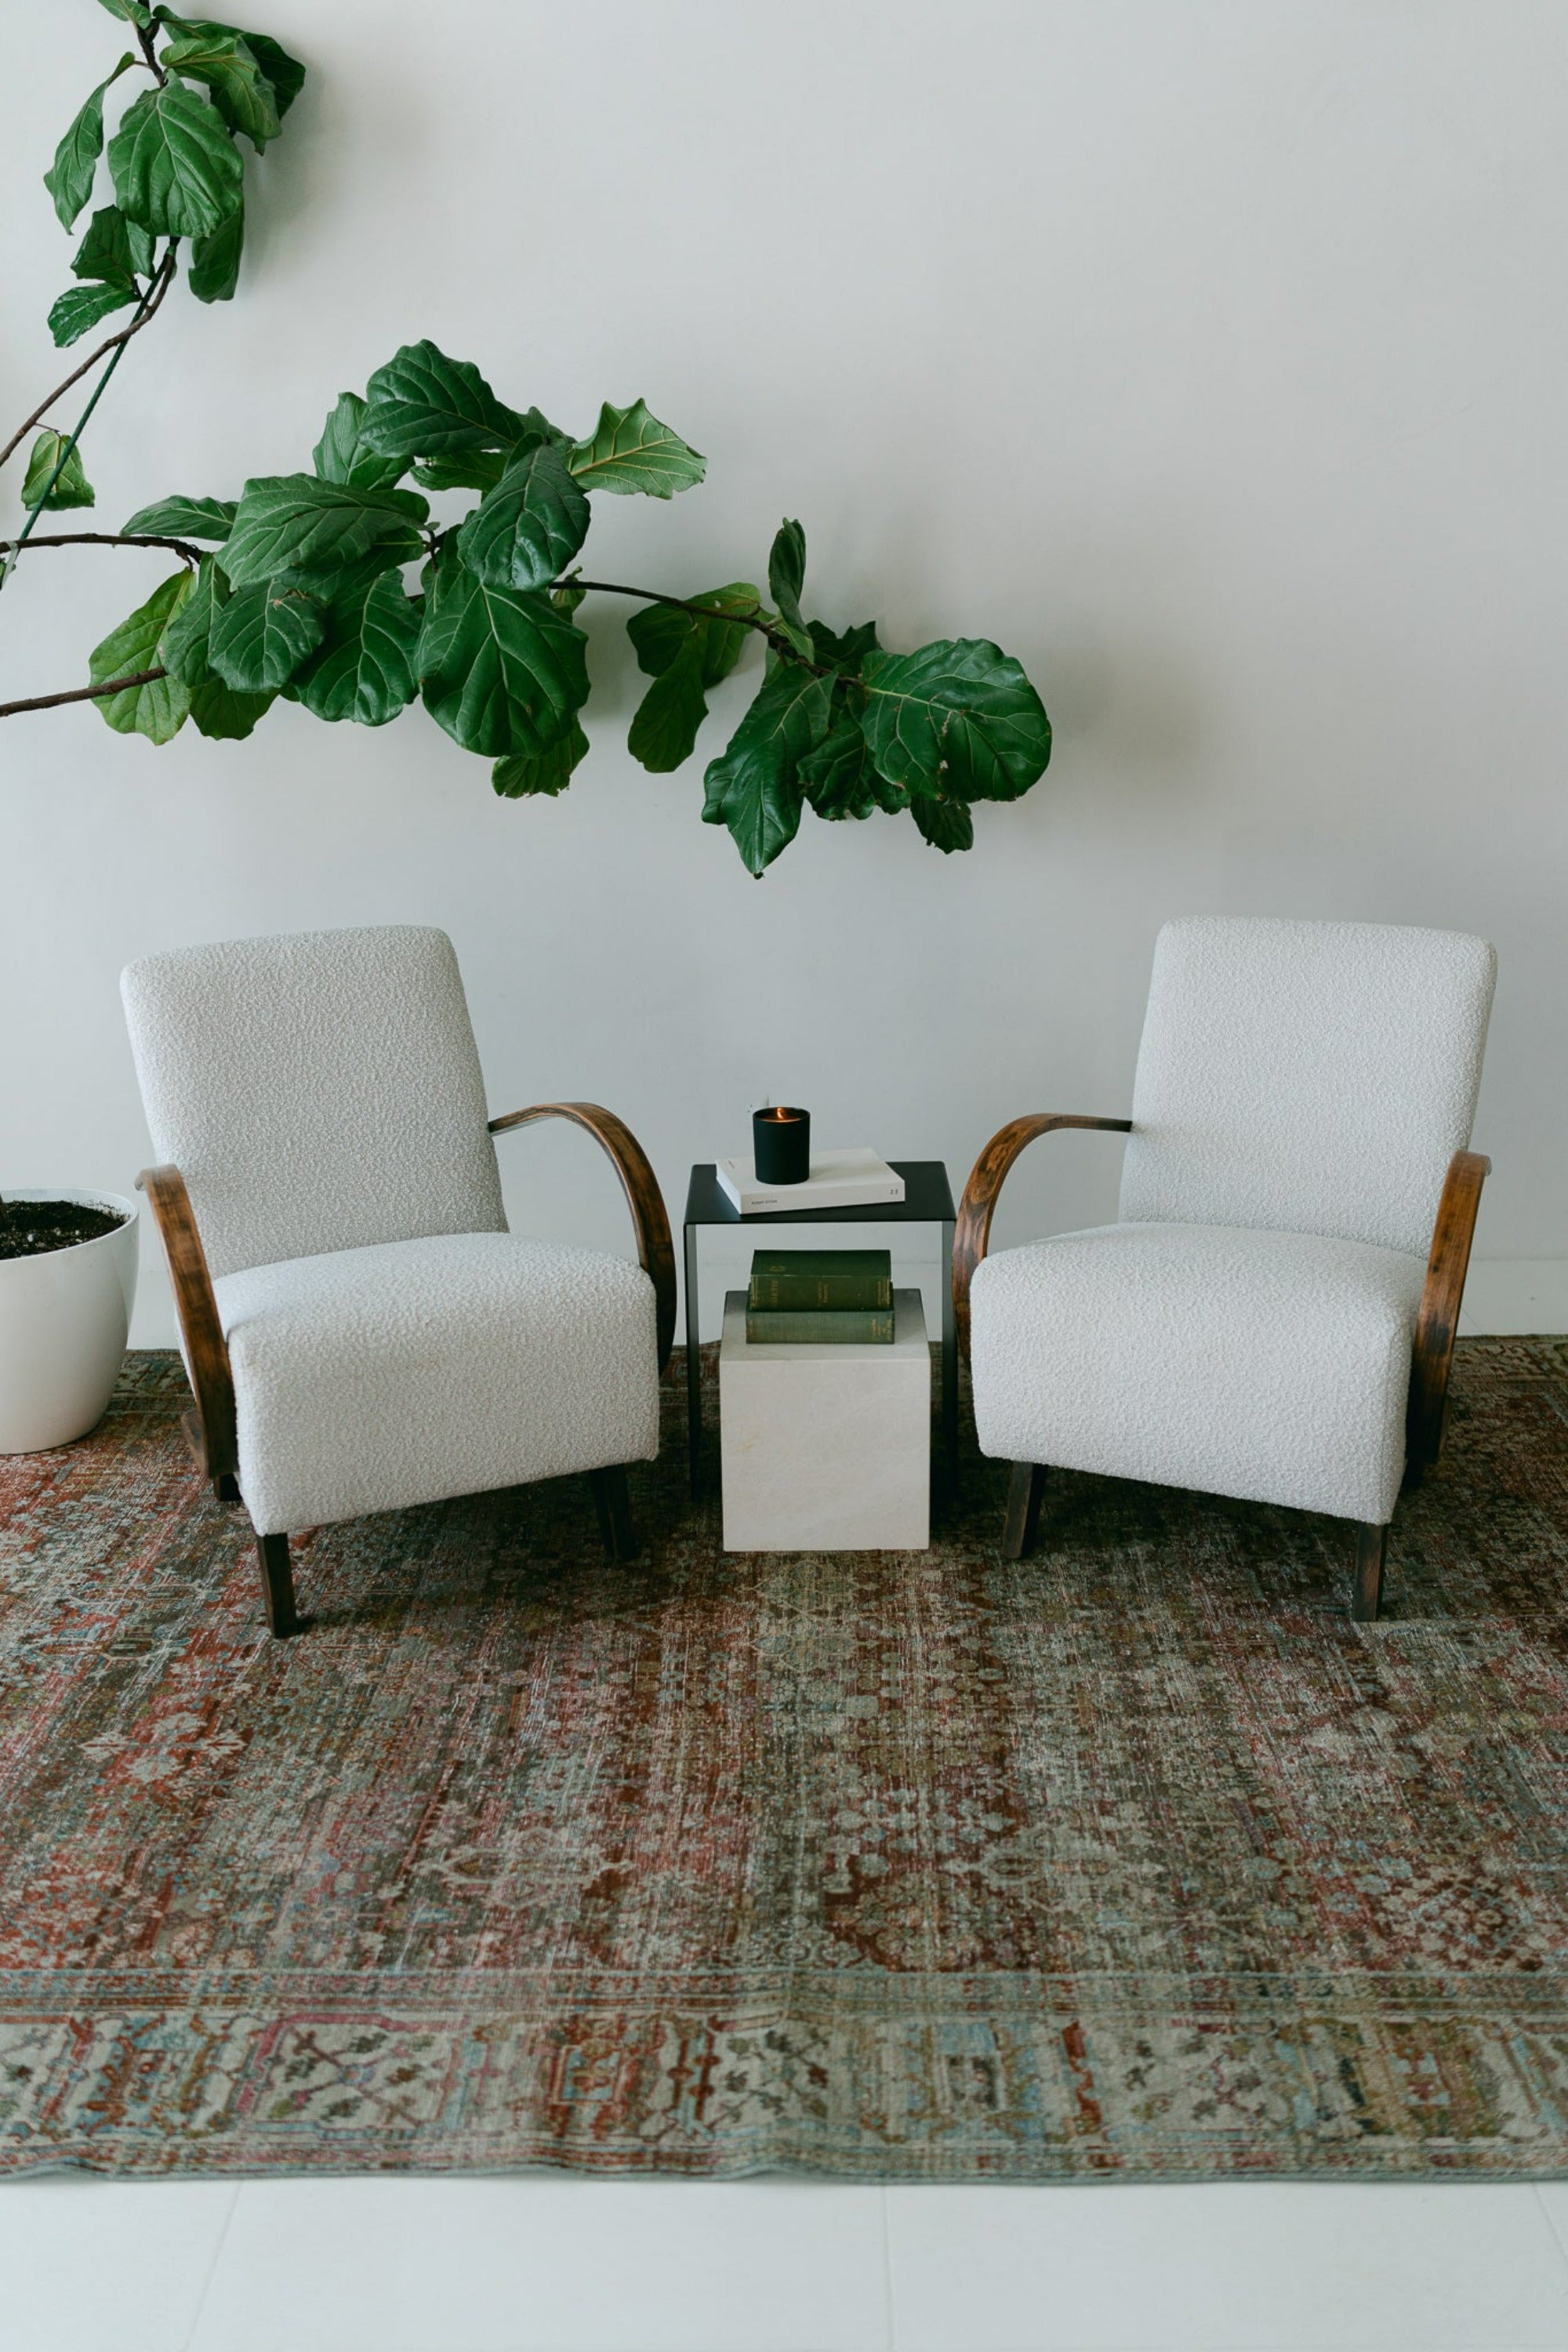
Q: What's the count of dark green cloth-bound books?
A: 2